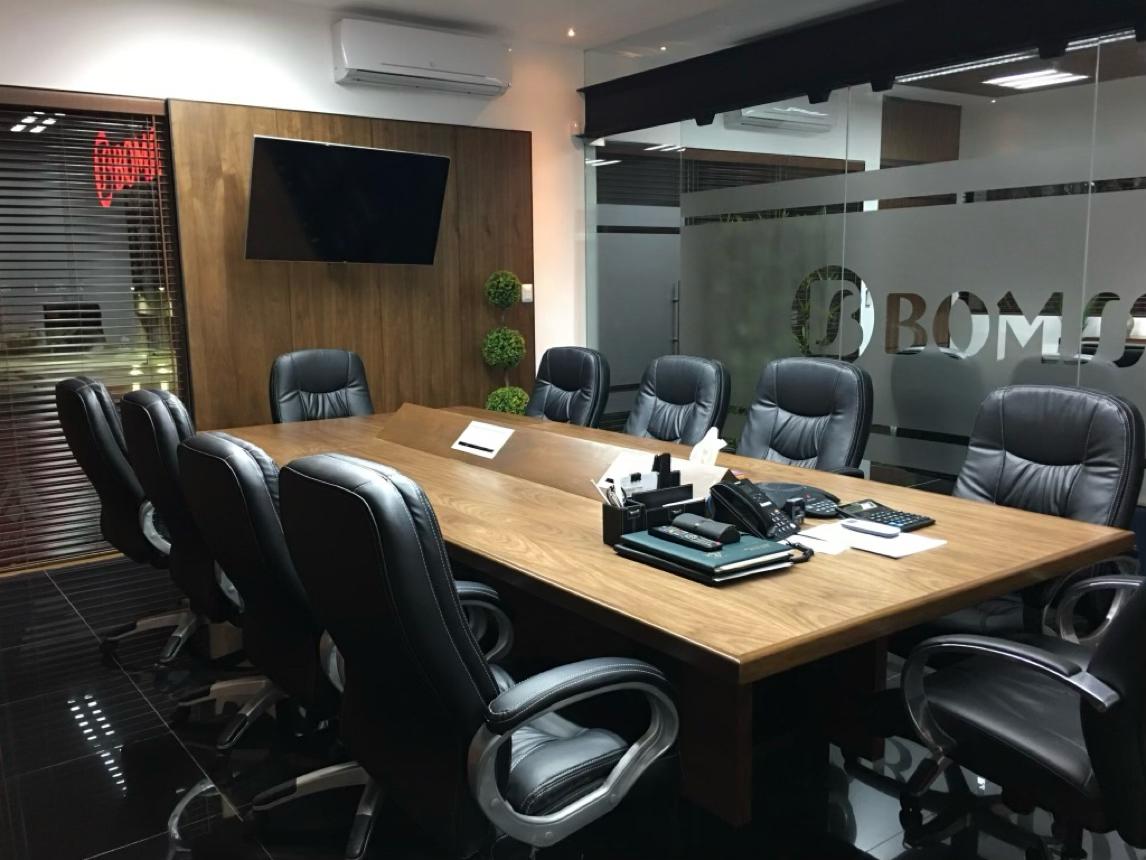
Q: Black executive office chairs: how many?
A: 10